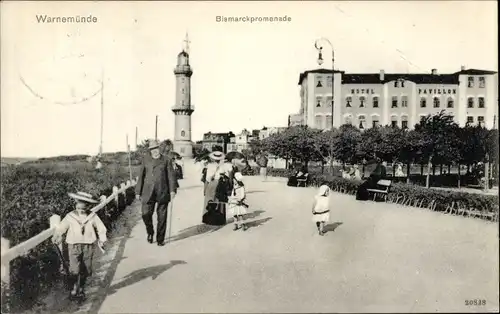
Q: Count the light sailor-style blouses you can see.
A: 2